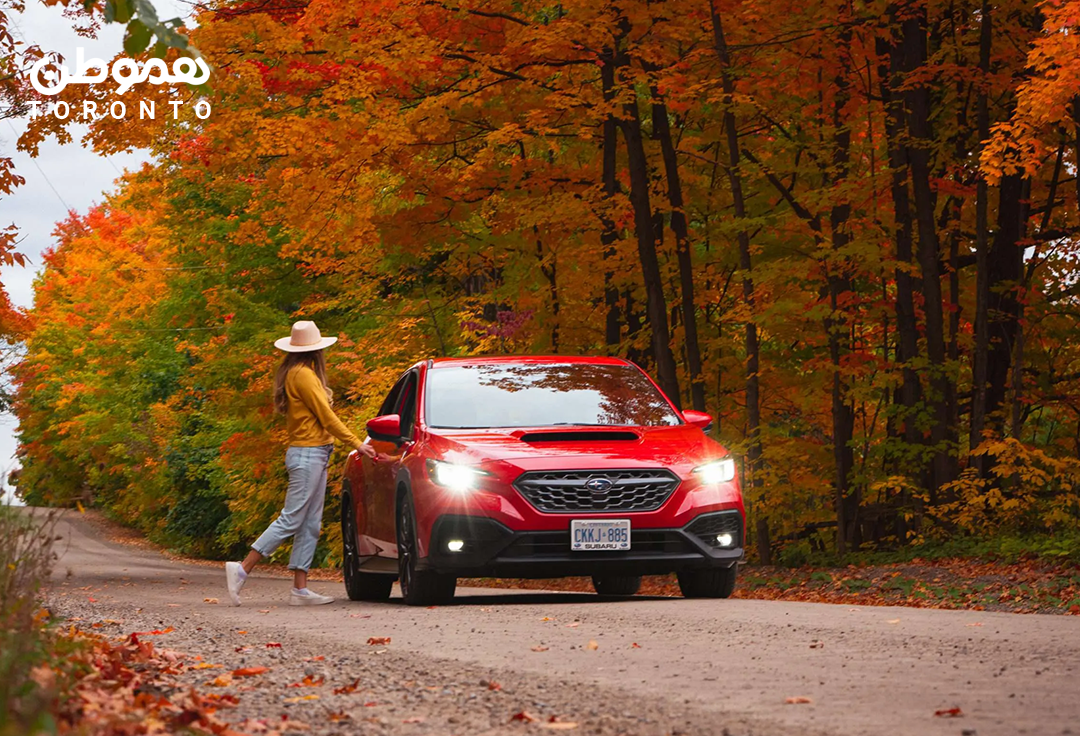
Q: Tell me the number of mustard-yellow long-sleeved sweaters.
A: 1